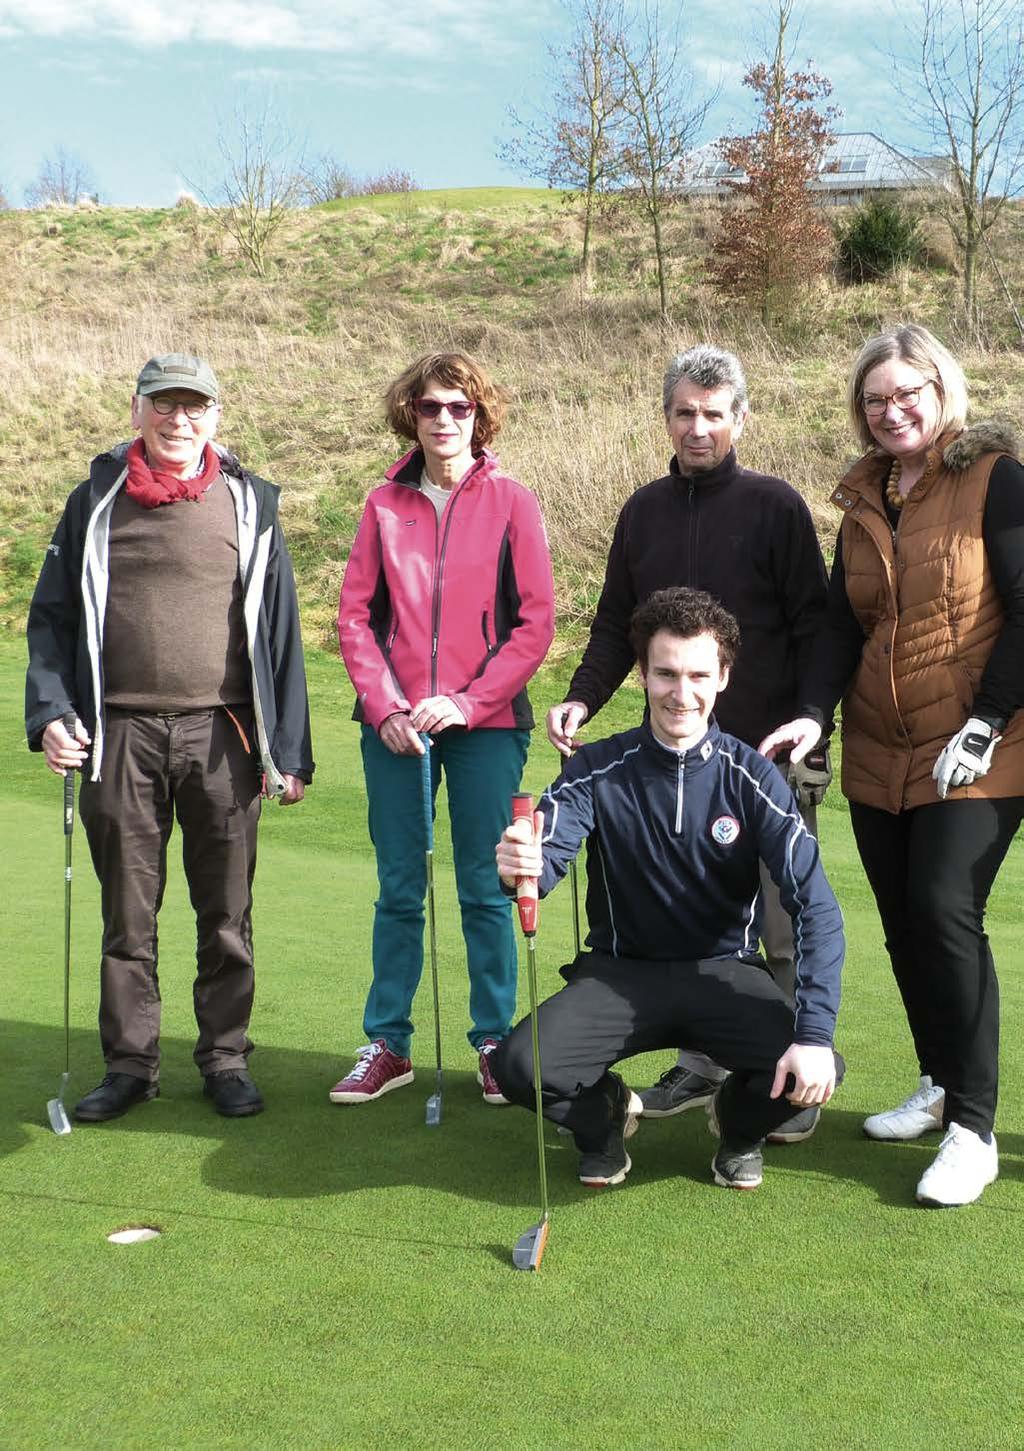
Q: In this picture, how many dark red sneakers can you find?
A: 2